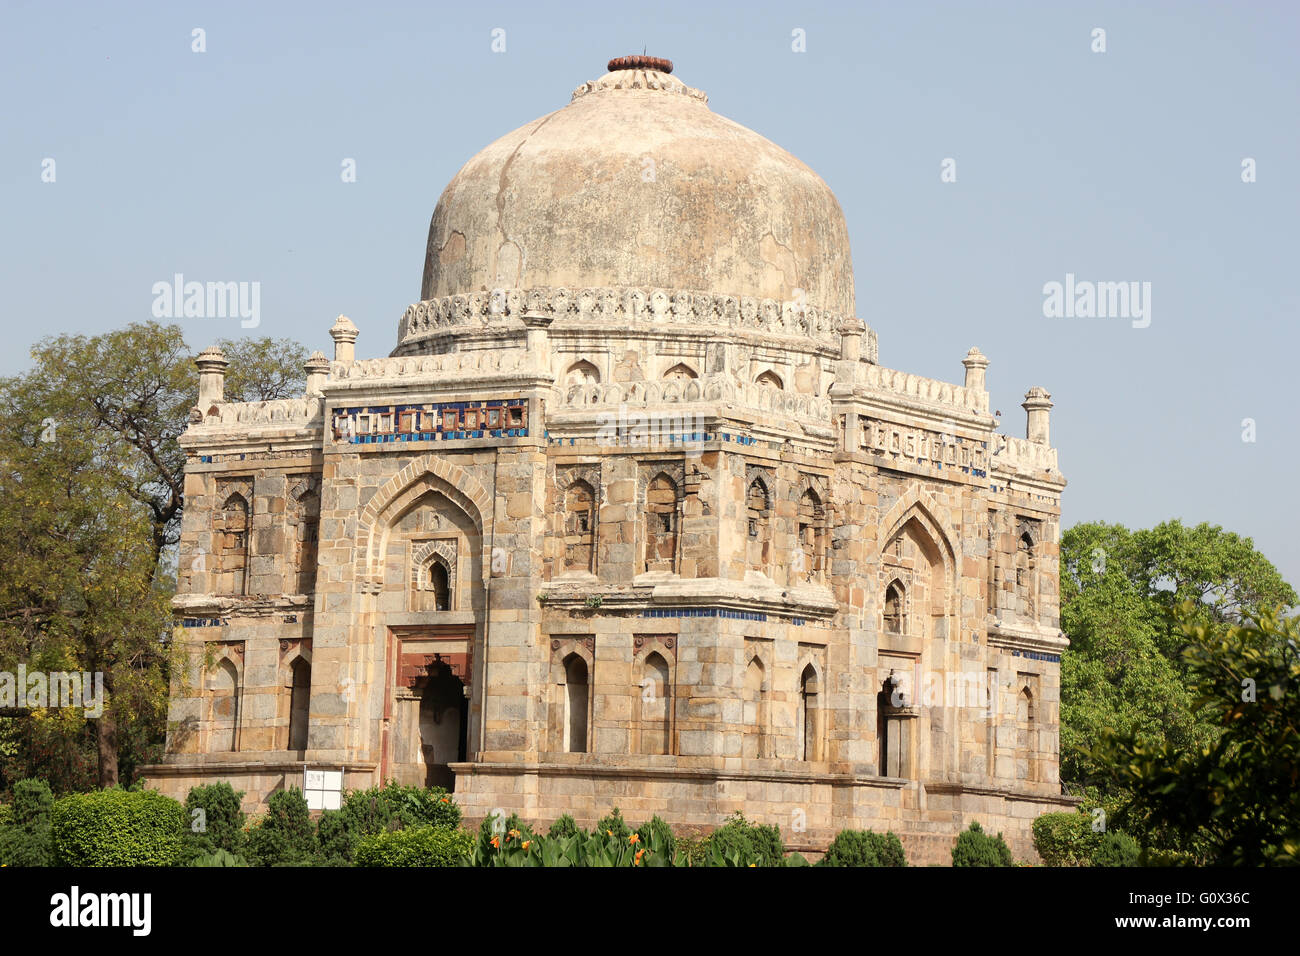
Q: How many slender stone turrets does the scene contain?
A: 7